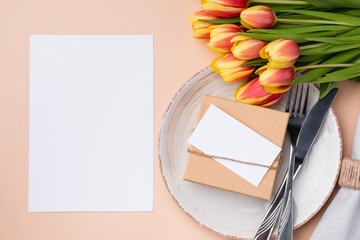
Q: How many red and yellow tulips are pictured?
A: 9